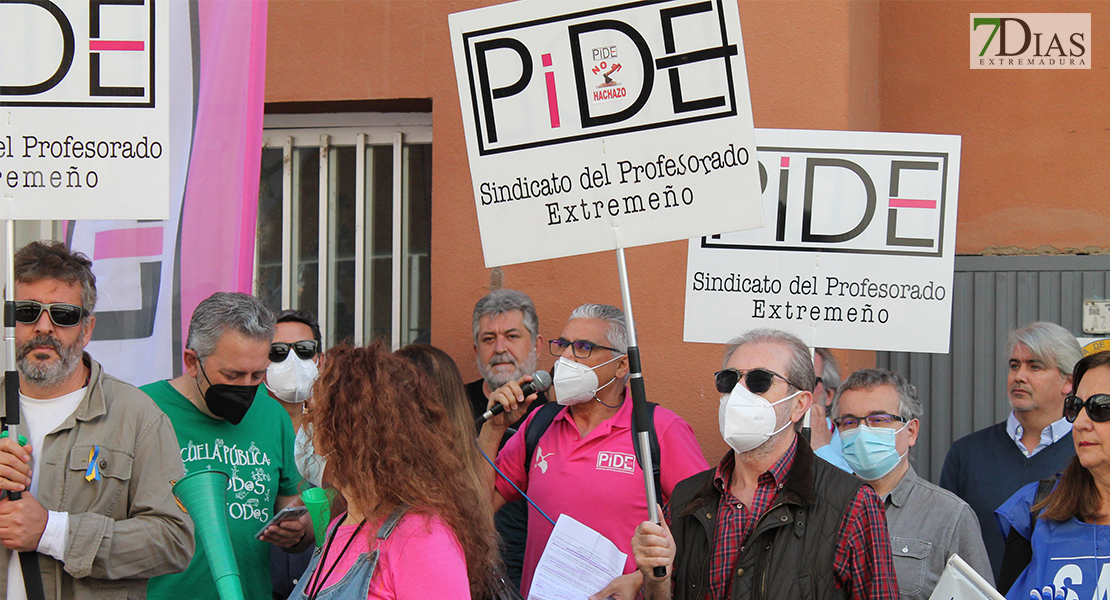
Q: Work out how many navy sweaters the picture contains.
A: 1